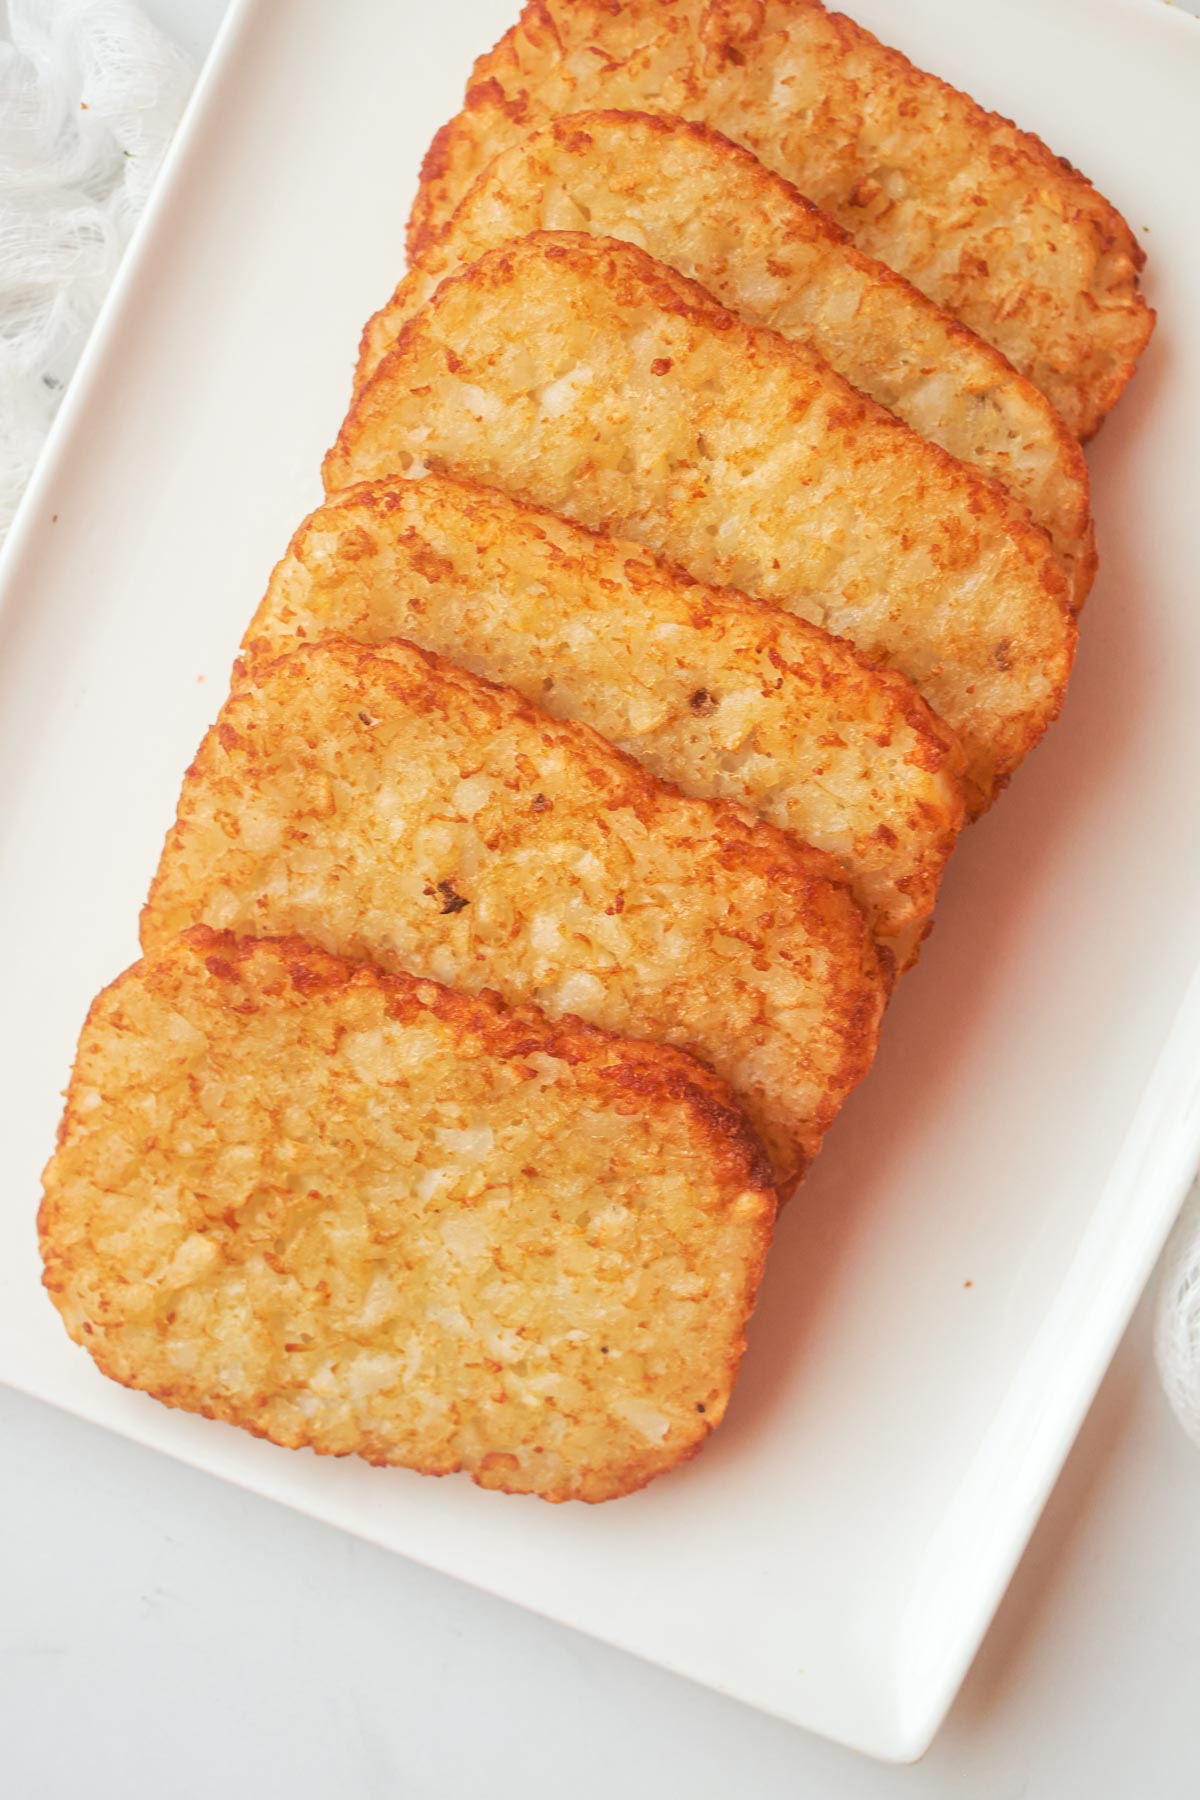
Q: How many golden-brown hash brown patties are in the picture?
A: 6